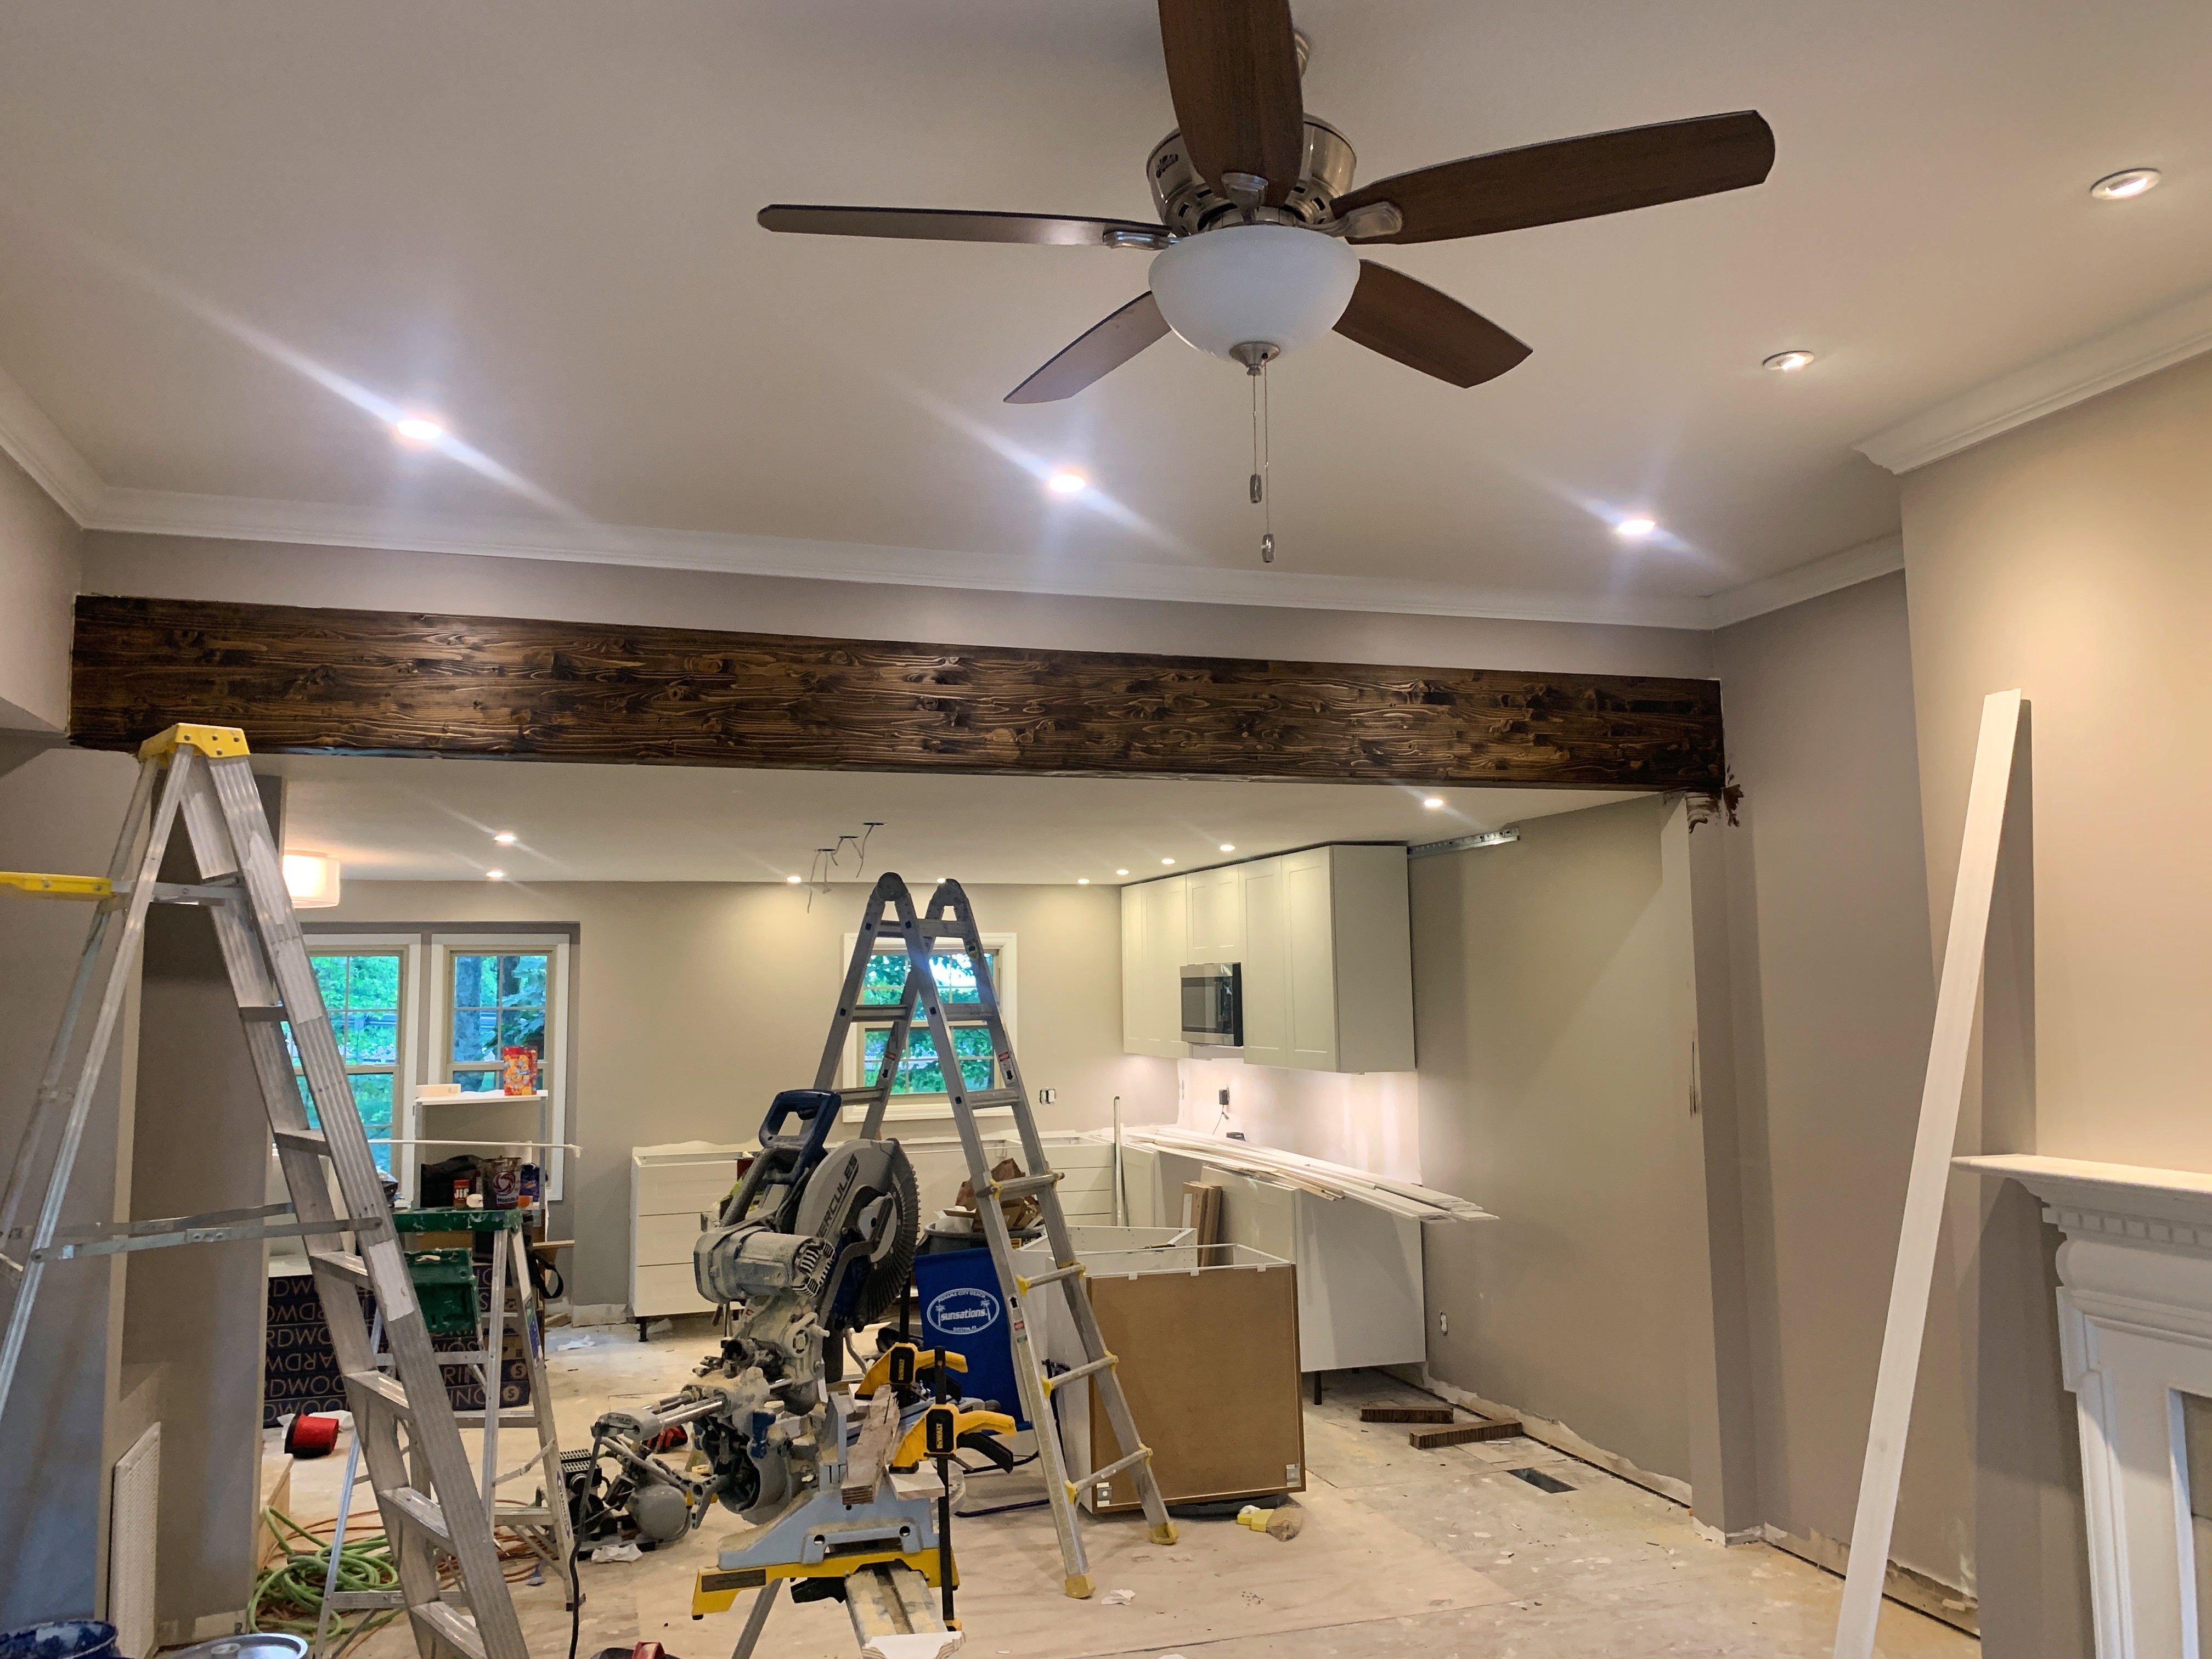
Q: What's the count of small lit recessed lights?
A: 14